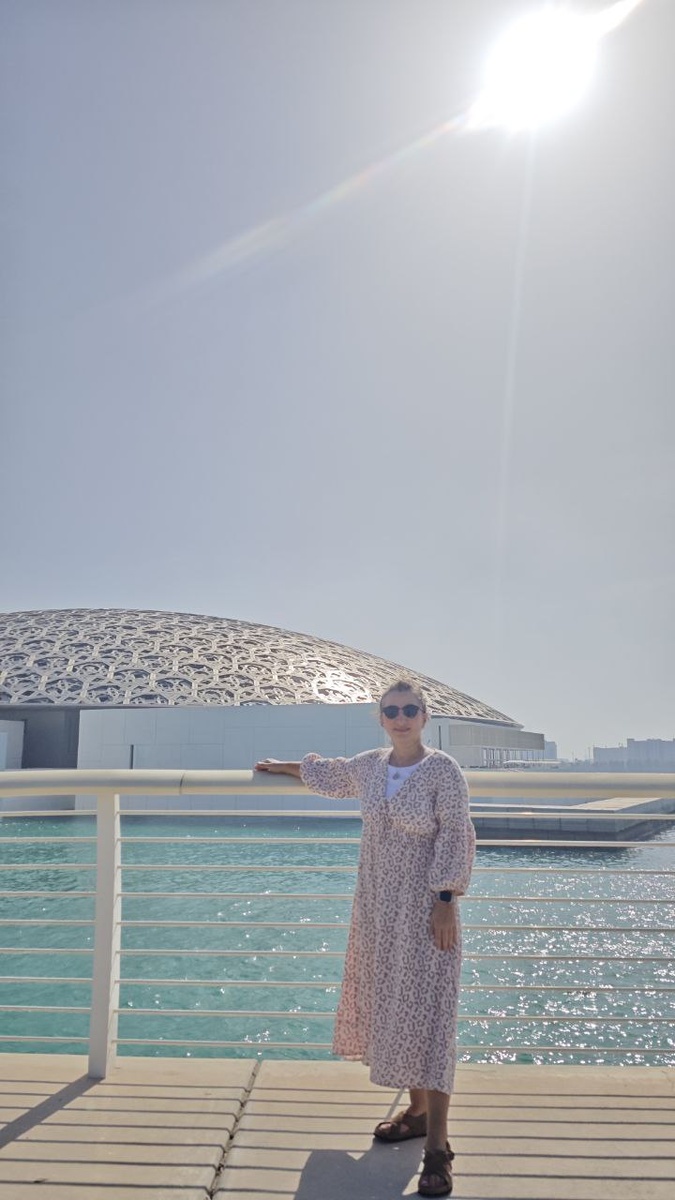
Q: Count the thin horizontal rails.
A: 9